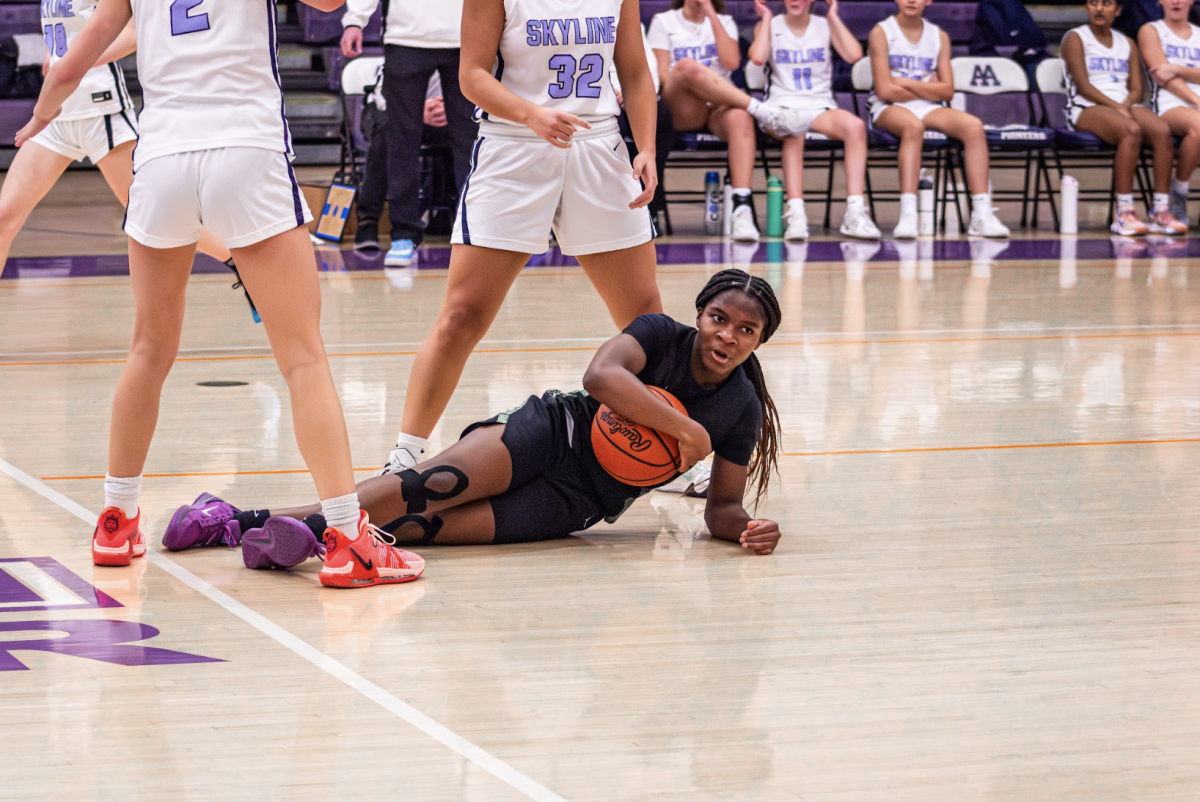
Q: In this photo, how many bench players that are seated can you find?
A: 5